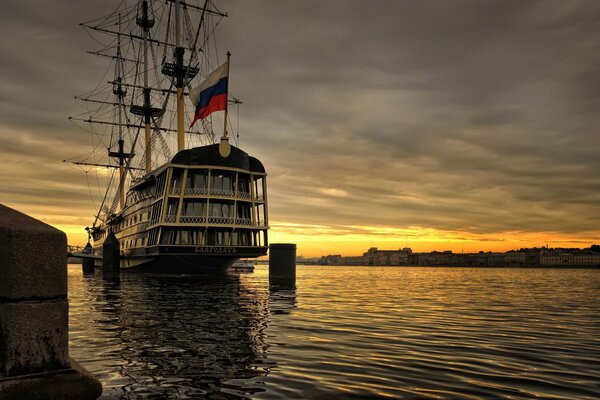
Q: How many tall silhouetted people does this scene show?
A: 0